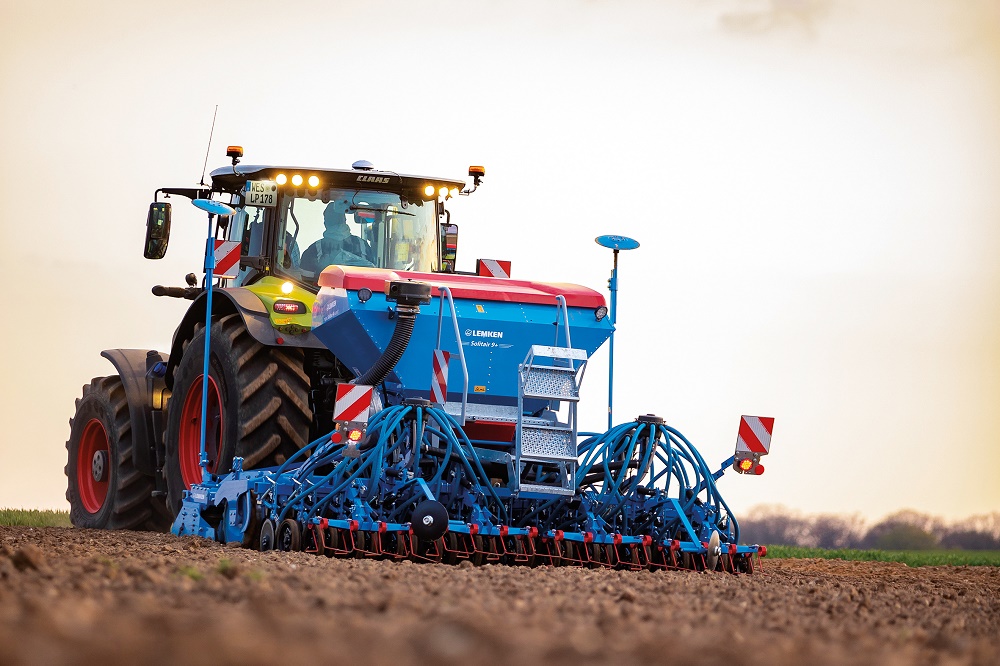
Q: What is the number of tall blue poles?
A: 2